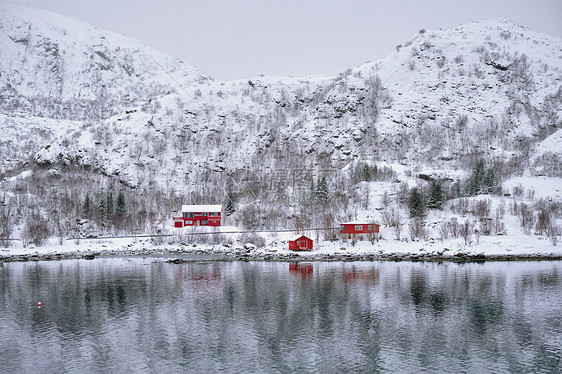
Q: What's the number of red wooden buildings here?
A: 3